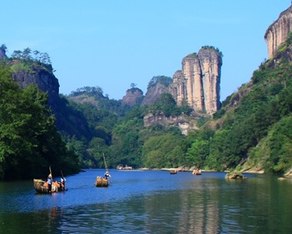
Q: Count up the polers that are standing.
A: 3